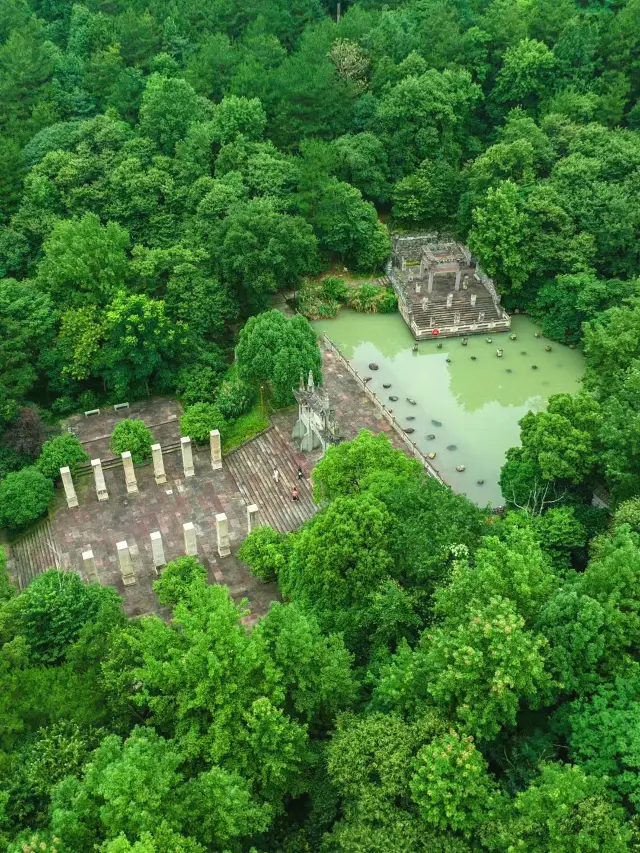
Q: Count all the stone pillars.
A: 12